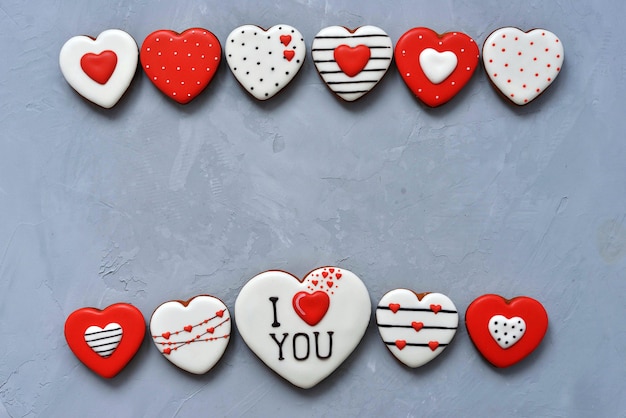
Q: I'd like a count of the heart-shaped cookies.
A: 11